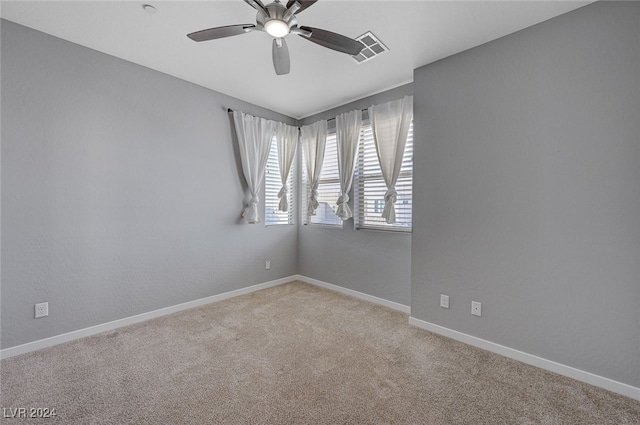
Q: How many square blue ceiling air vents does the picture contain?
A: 0